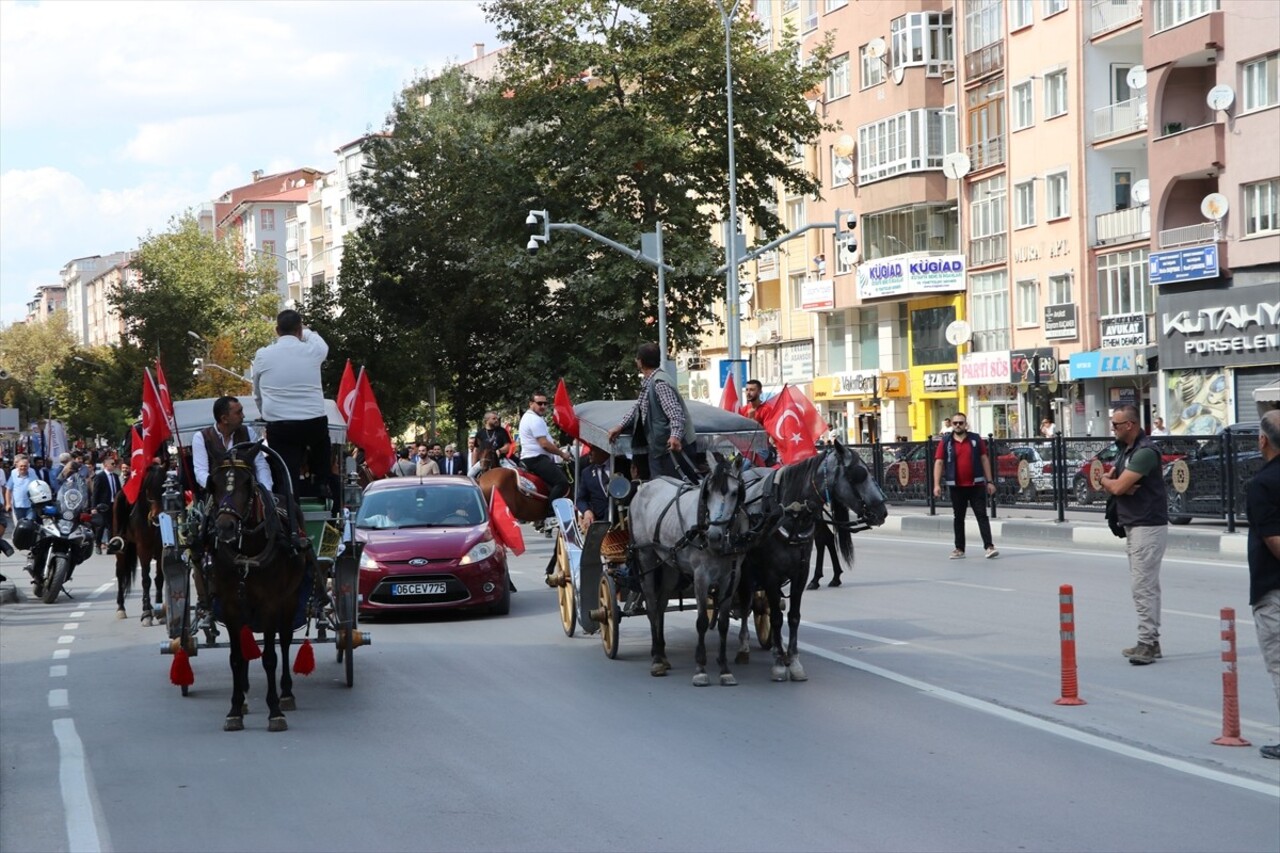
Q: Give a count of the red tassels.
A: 3